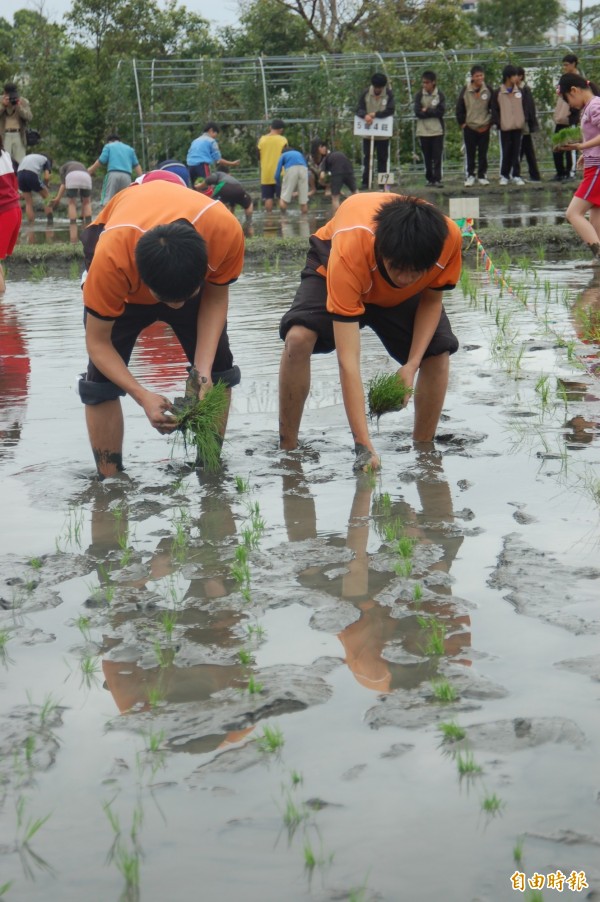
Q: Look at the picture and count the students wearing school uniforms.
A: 6